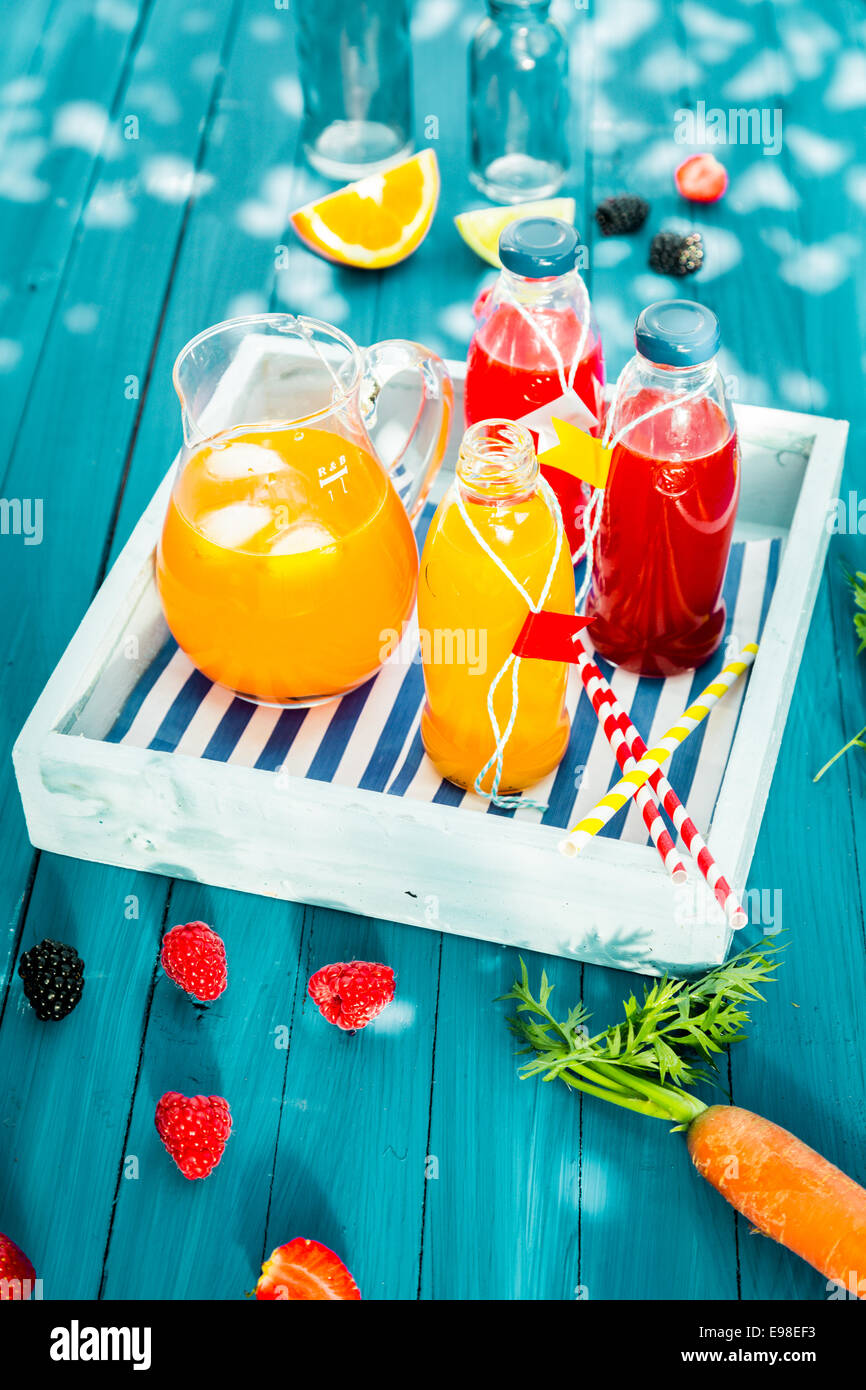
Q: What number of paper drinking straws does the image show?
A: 3